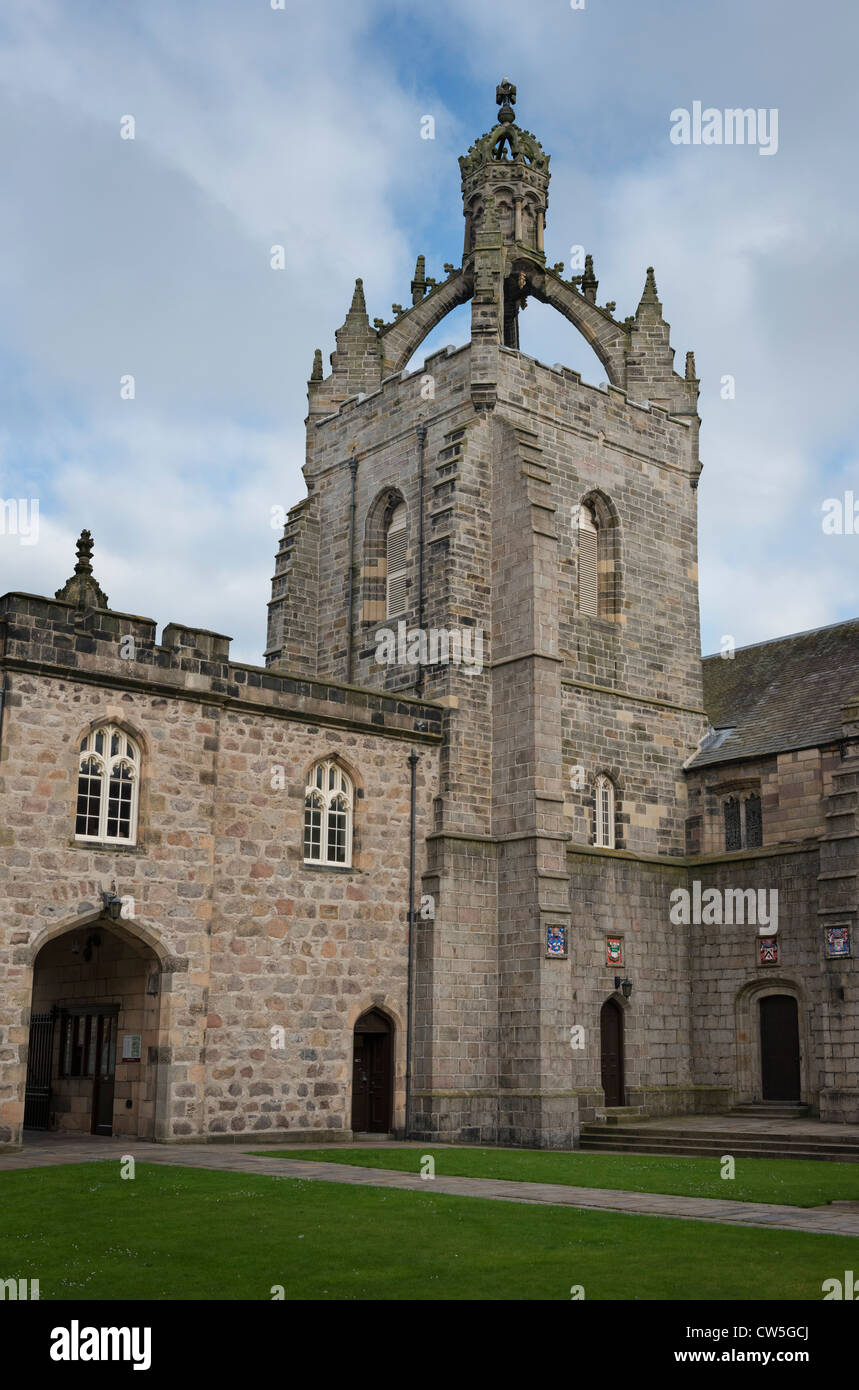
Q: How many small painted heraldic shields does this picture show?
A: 4